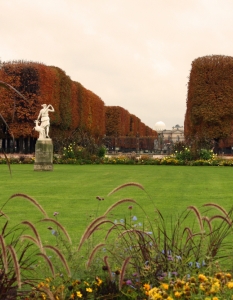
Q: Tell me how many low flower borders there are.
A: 2